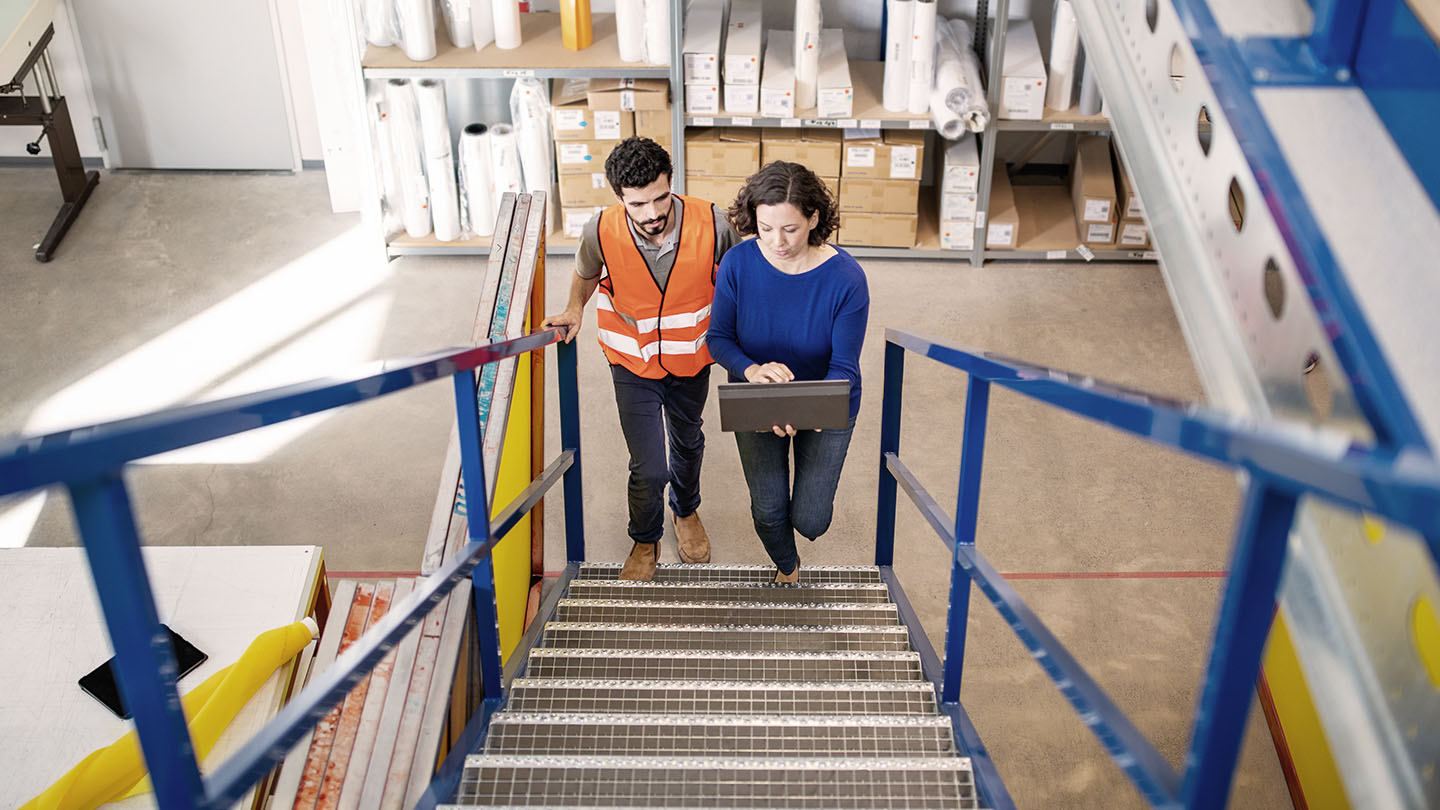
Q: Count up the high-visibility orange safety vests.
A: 1